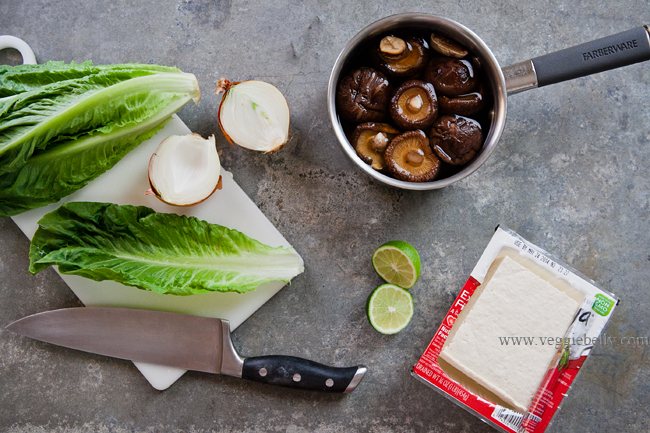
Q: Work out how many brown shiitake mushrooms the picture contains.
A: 9